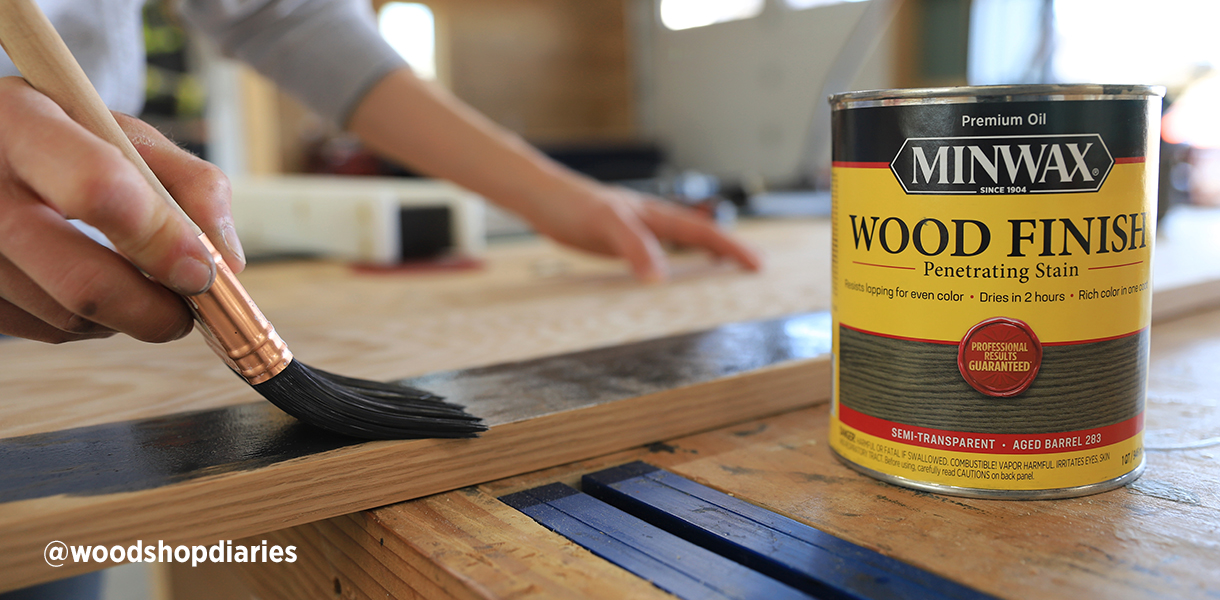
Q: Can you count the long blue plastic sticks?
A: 2